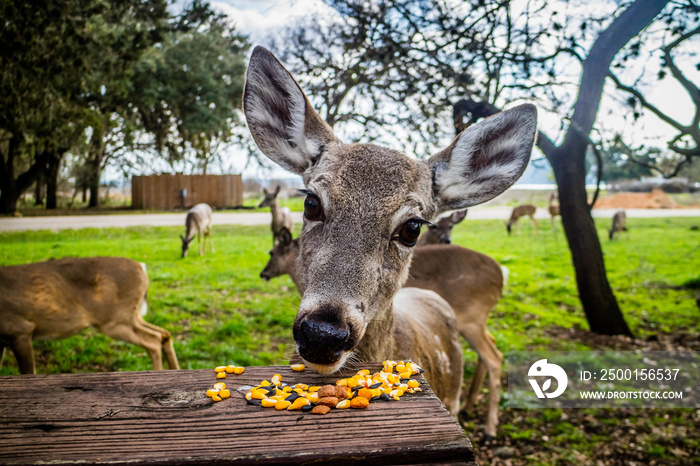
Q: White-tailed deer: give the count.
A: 9